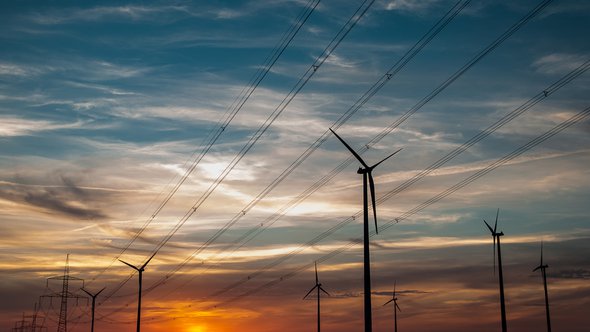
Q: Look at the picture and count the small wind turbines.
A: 6